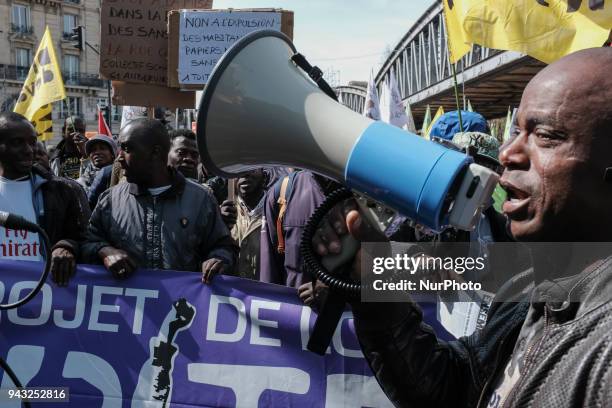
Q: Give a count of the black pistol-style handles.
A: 1